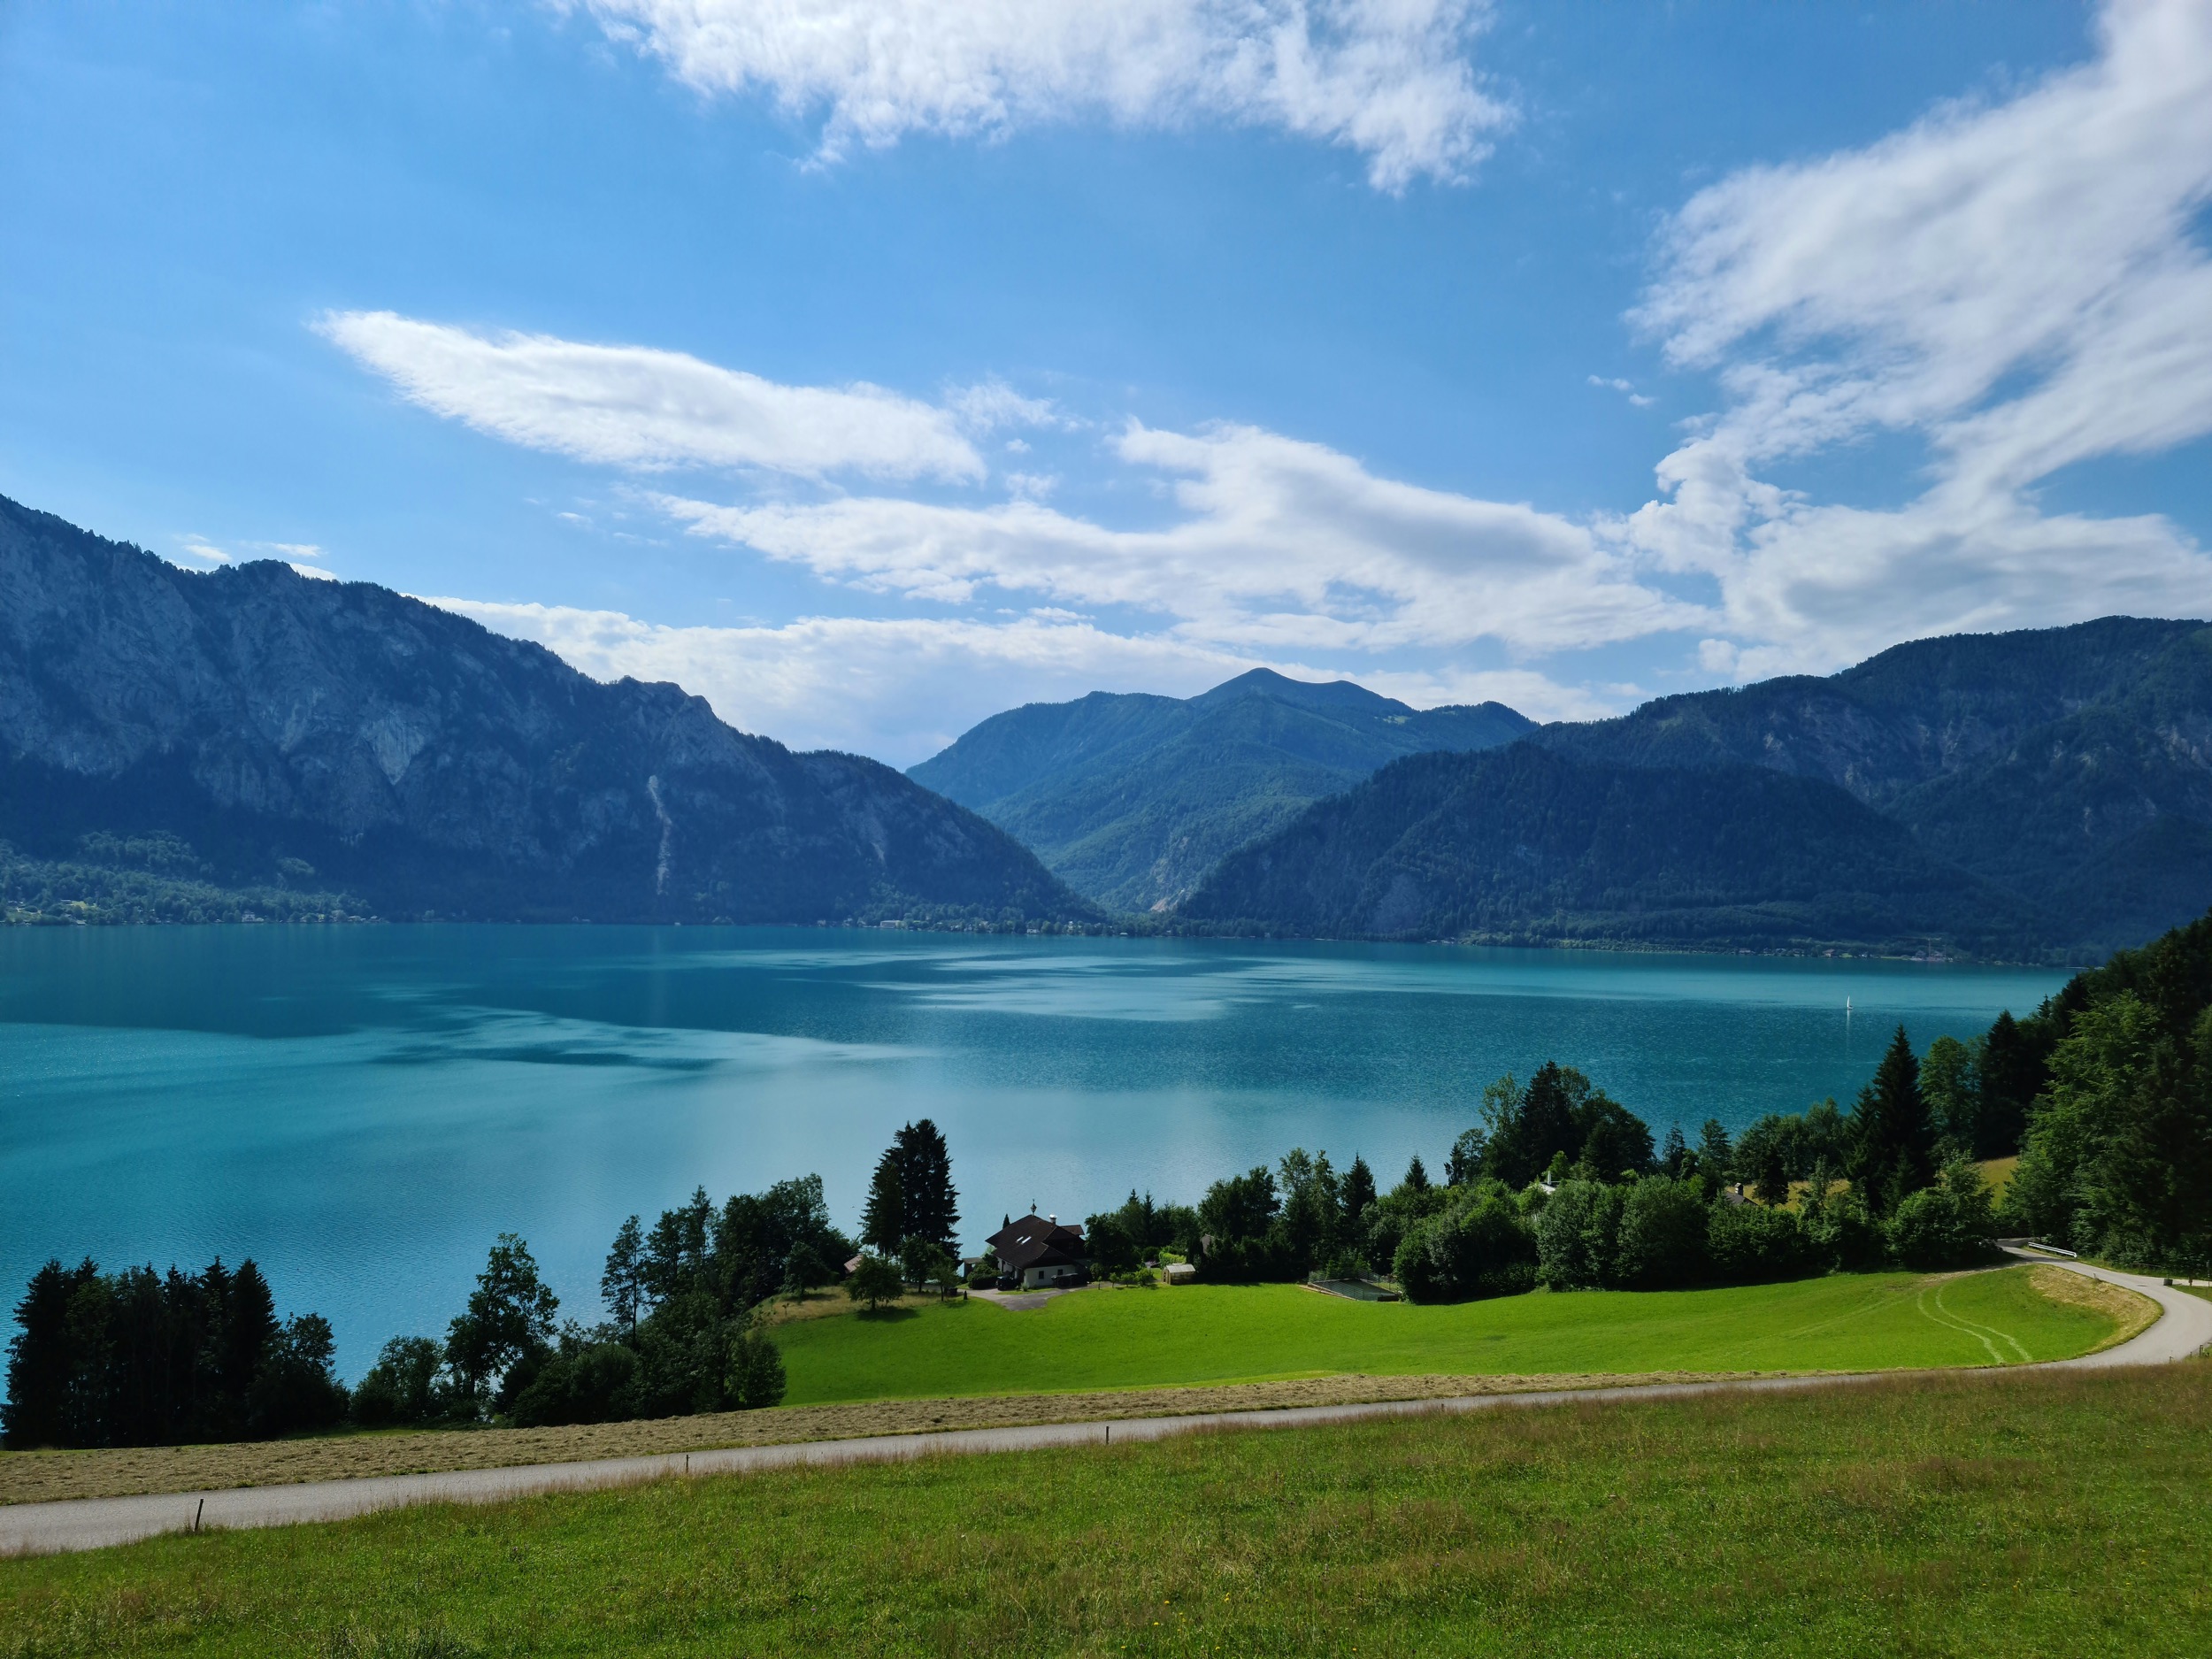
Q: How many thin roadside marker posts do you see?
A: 3